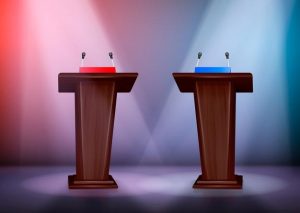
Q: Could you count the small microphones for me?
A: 4